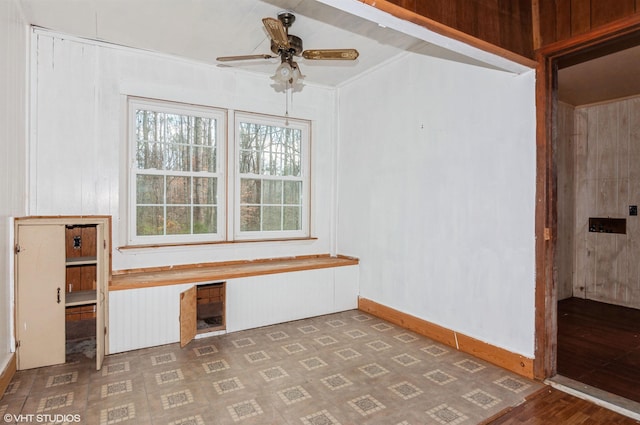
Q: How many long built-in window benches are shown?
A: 1